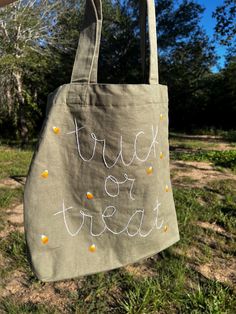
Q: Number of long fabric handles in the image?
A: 2